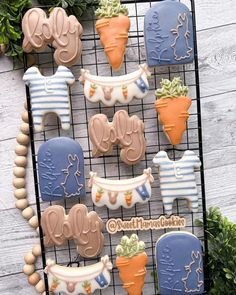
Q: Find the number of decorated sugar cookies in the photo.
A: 14